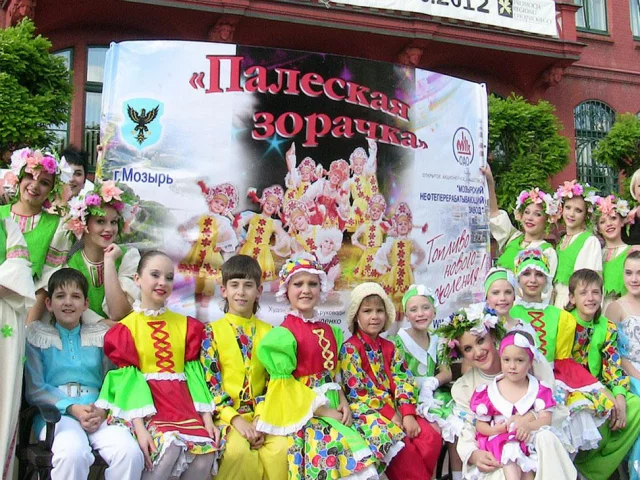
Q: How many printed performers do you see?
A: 9